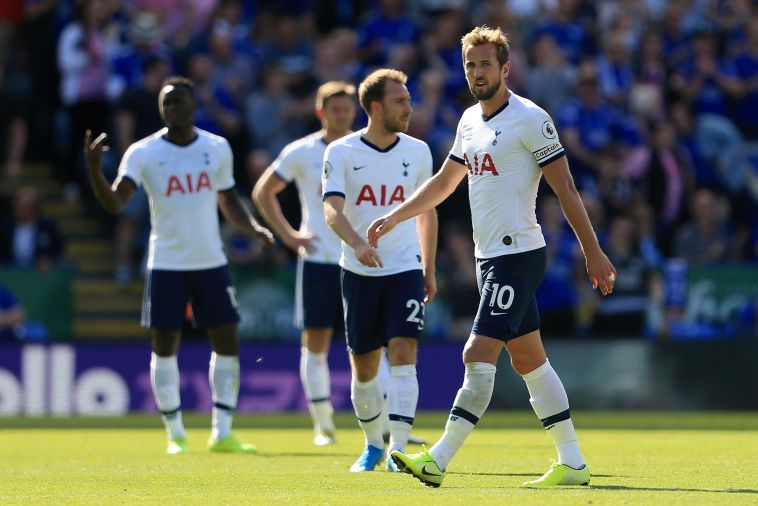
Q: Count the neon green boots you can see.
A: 4